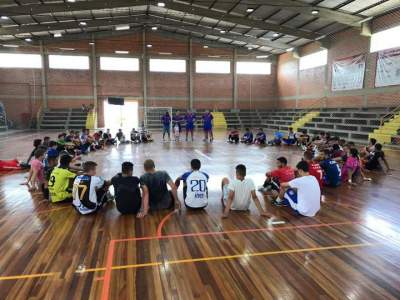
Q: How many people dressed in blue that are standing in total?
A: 4